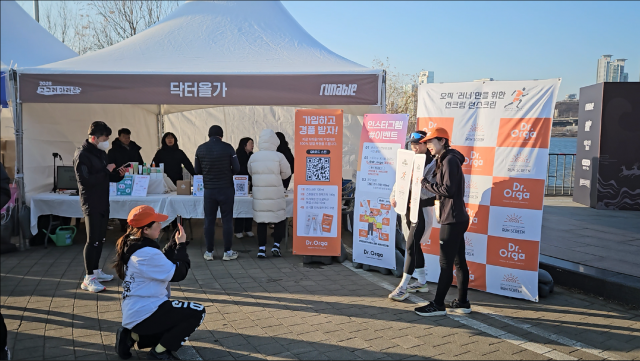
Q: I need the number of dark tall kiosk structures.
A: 1